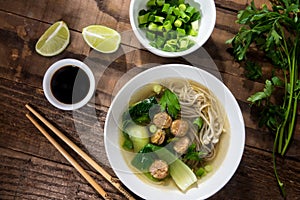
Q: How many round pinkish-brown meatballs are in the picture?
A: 5